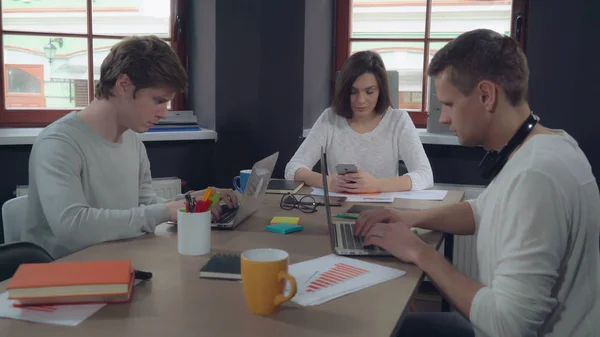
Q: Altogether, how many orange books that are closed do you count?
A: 1